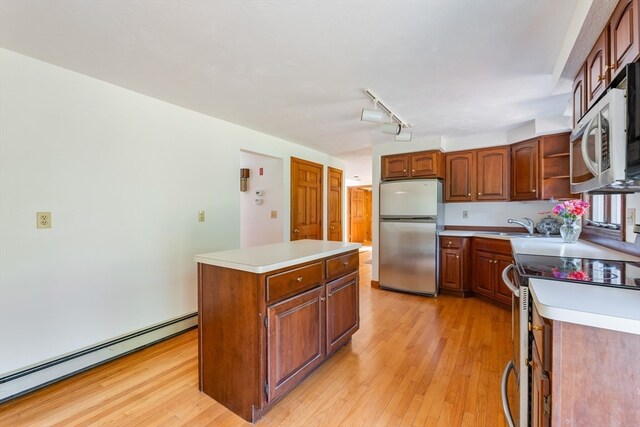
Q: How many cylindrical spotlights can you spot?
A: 3